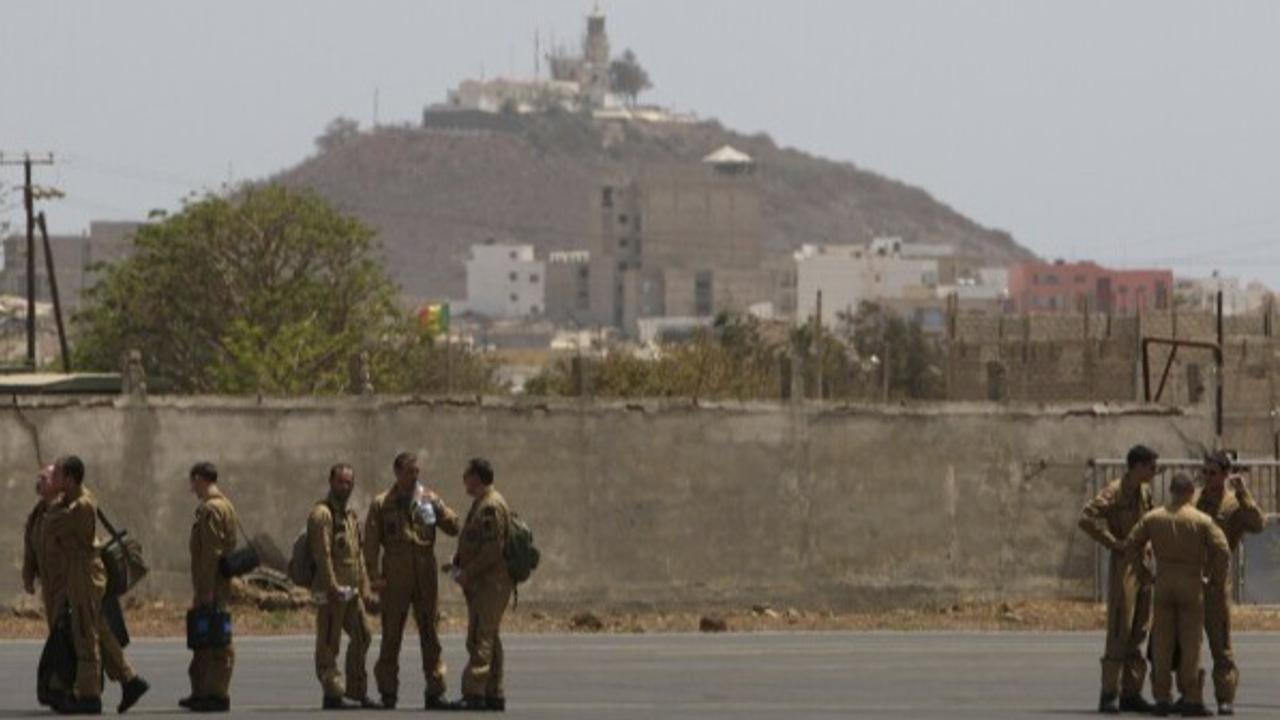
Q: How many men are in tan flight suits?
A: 9